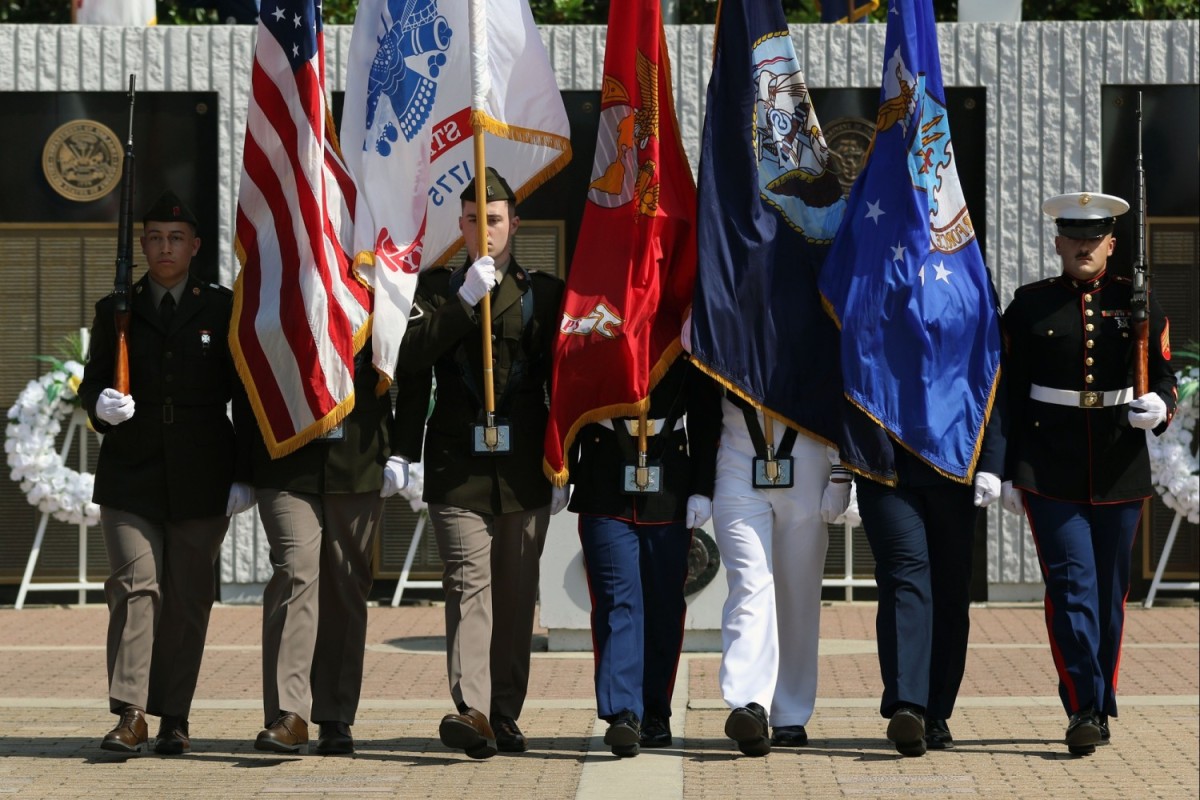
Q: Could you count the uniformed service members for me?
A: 7